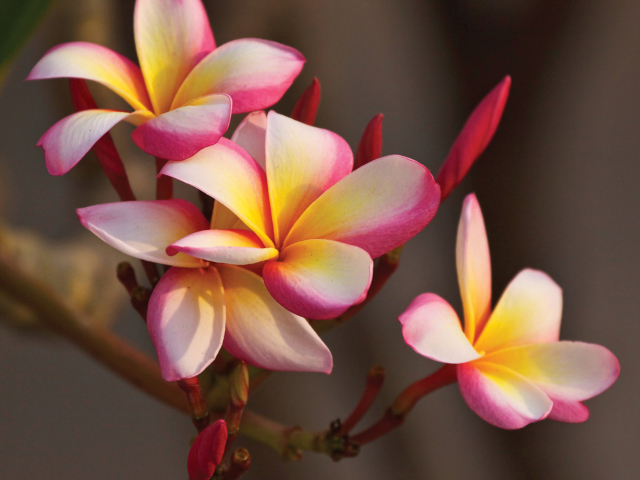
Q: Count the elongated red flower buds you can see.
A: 5